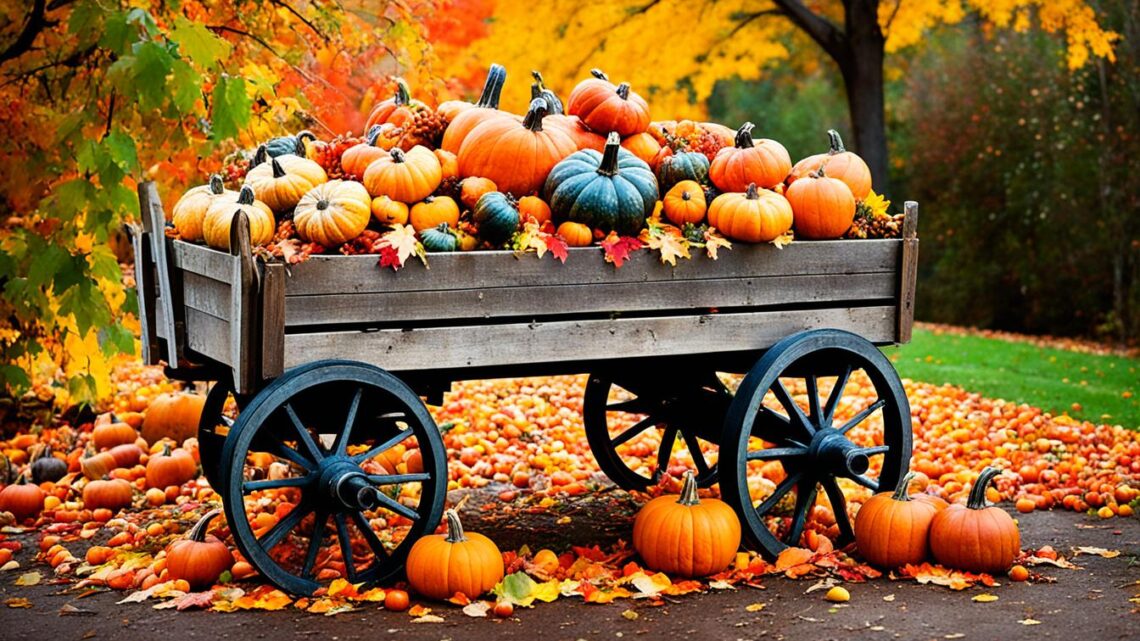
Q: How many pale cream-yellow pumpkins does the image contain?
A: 4